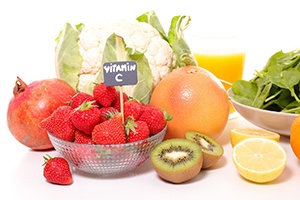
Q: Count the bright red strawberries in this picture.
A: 12